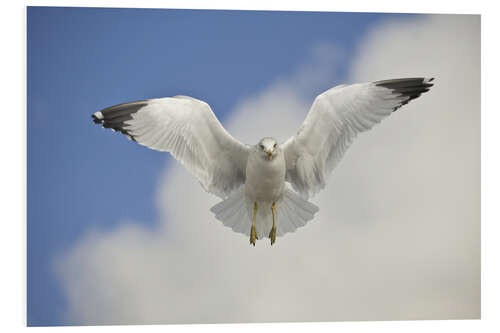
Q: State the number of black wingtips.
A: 2